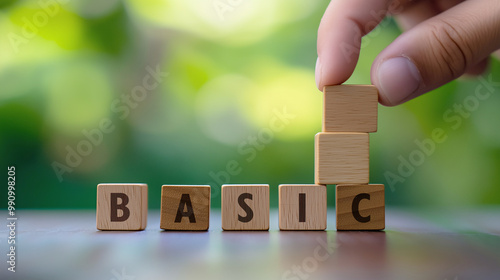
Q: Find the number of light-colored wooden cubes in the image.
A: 5